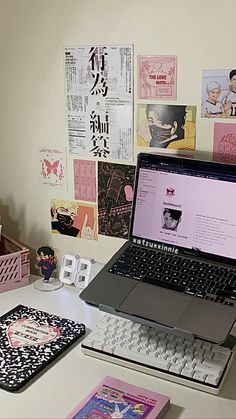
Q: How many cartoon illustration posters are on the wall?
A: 3